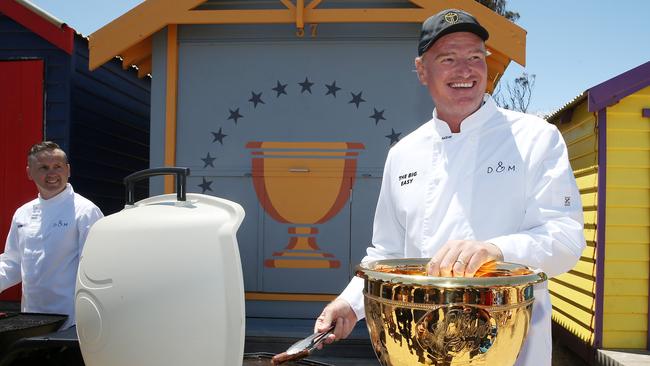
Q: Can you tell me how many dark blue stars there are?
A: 11